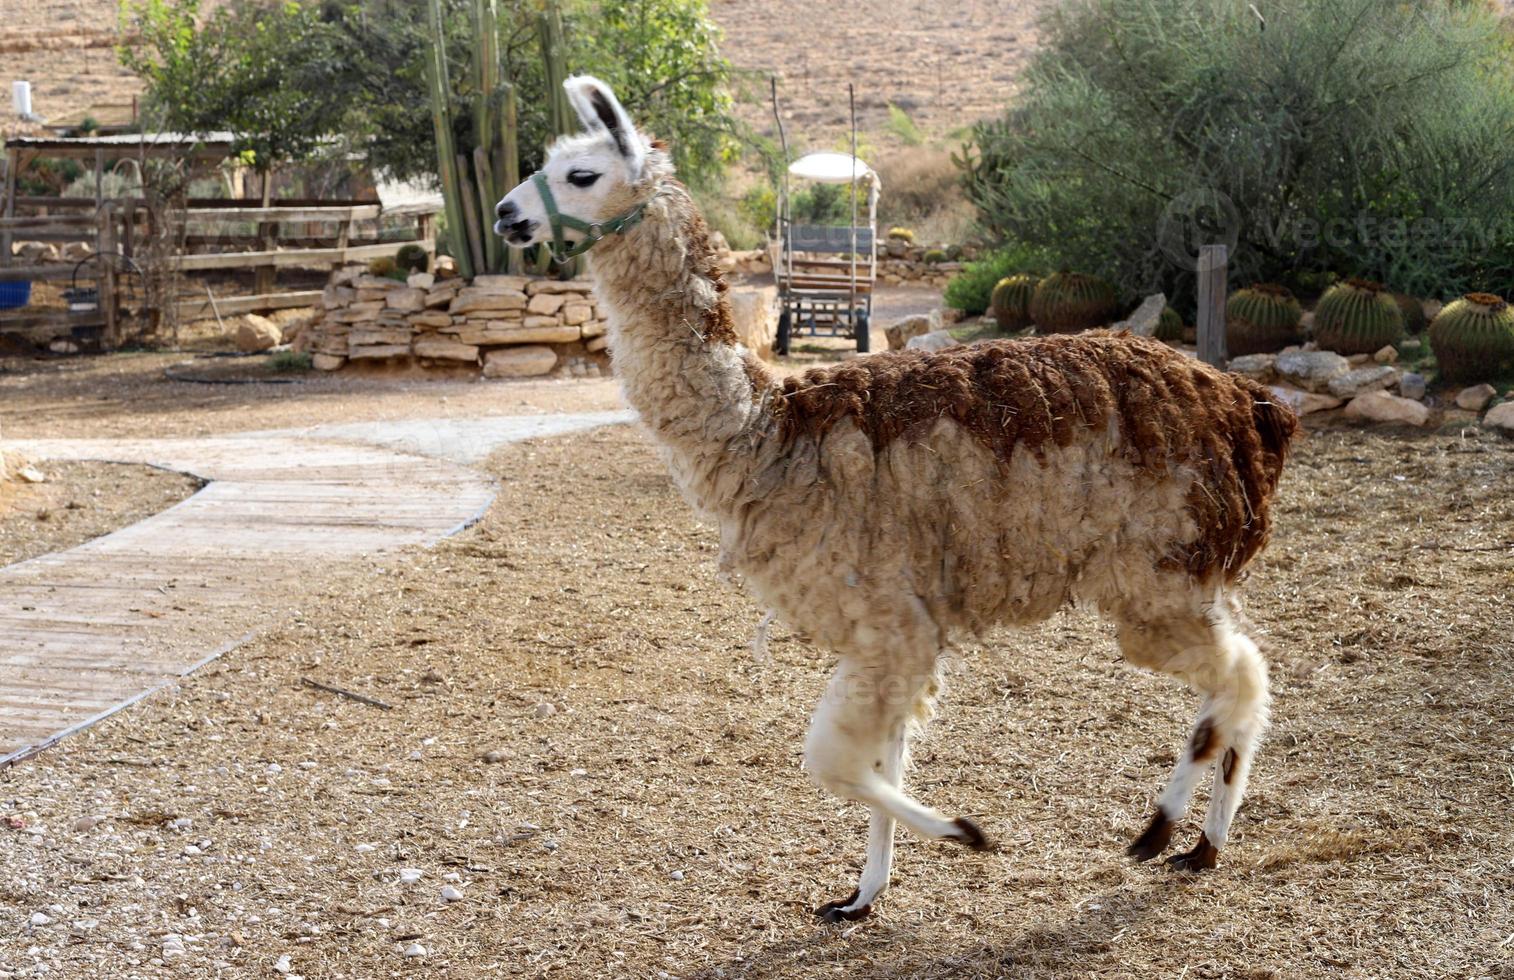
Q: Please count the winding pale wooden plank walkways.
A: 1